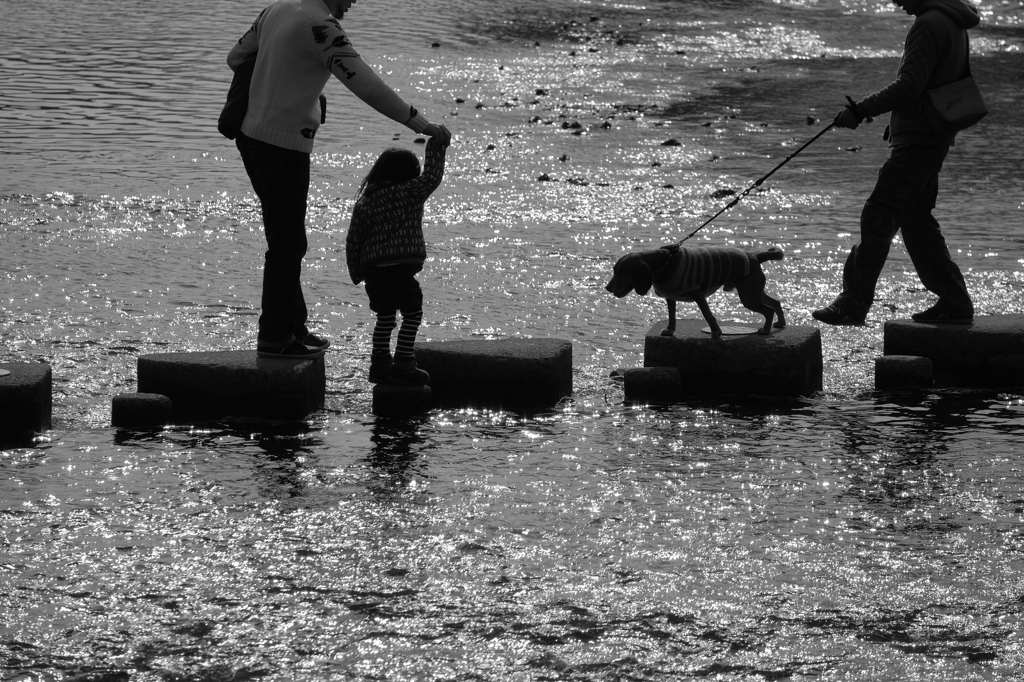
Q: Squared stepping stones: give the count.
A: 5